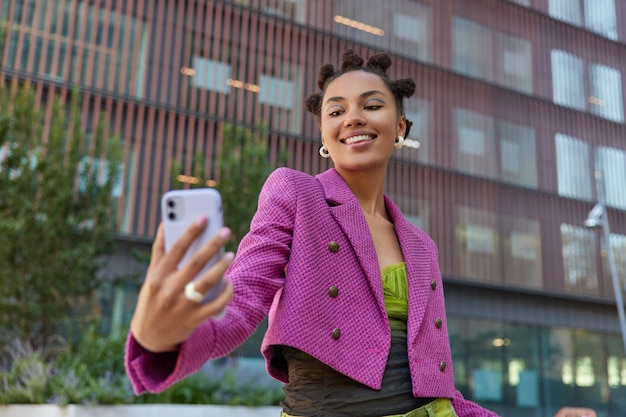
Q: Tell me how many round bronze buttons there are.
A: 6